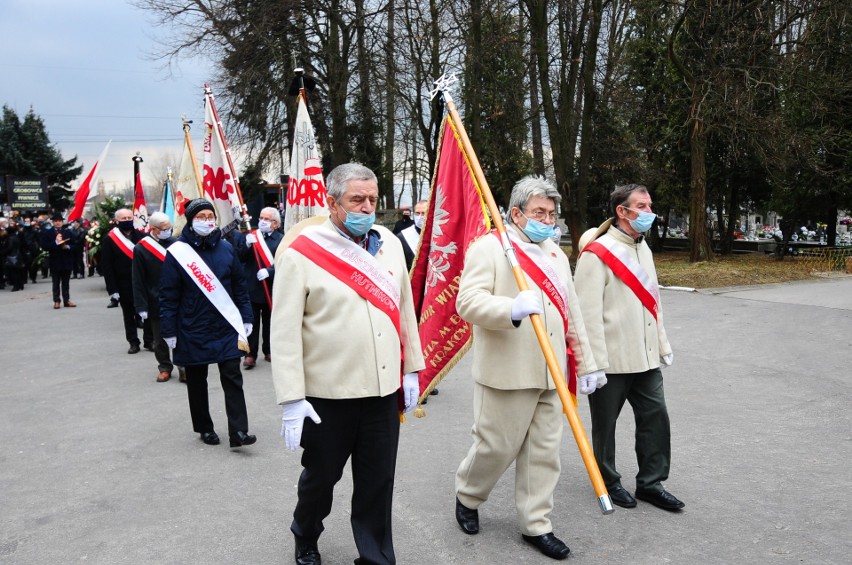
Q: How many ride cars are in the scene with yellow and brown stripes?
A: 0